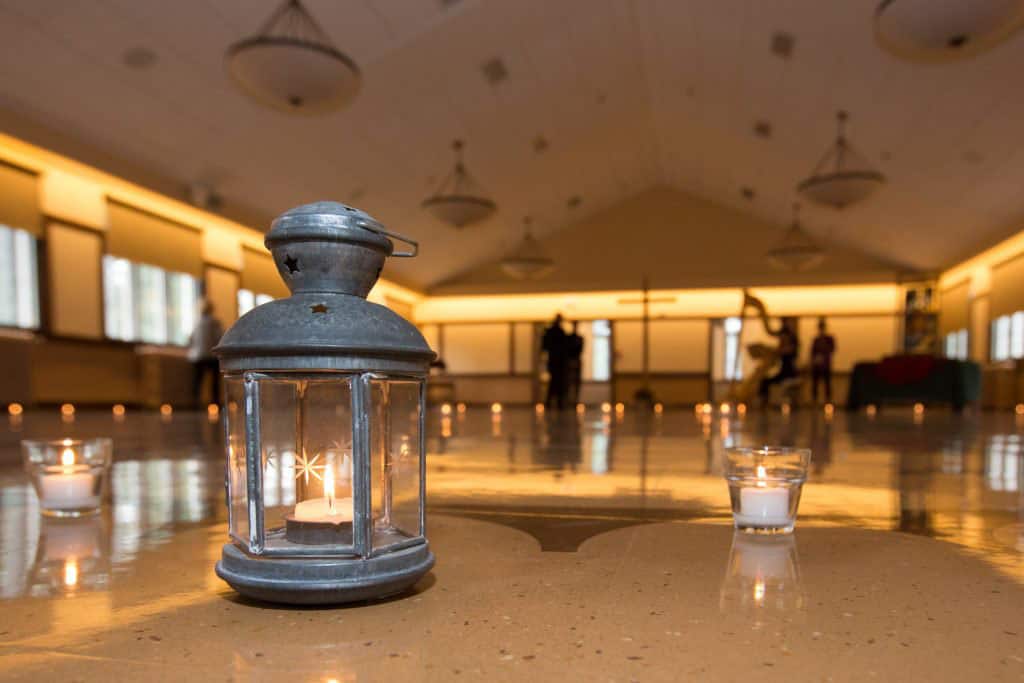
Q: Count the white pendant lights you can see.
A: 6